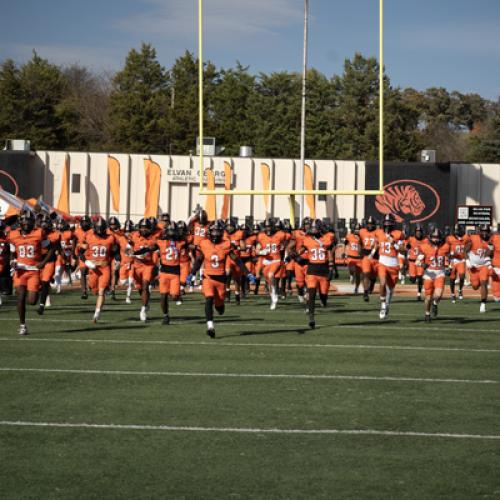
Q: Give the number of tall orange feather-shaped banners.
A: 7